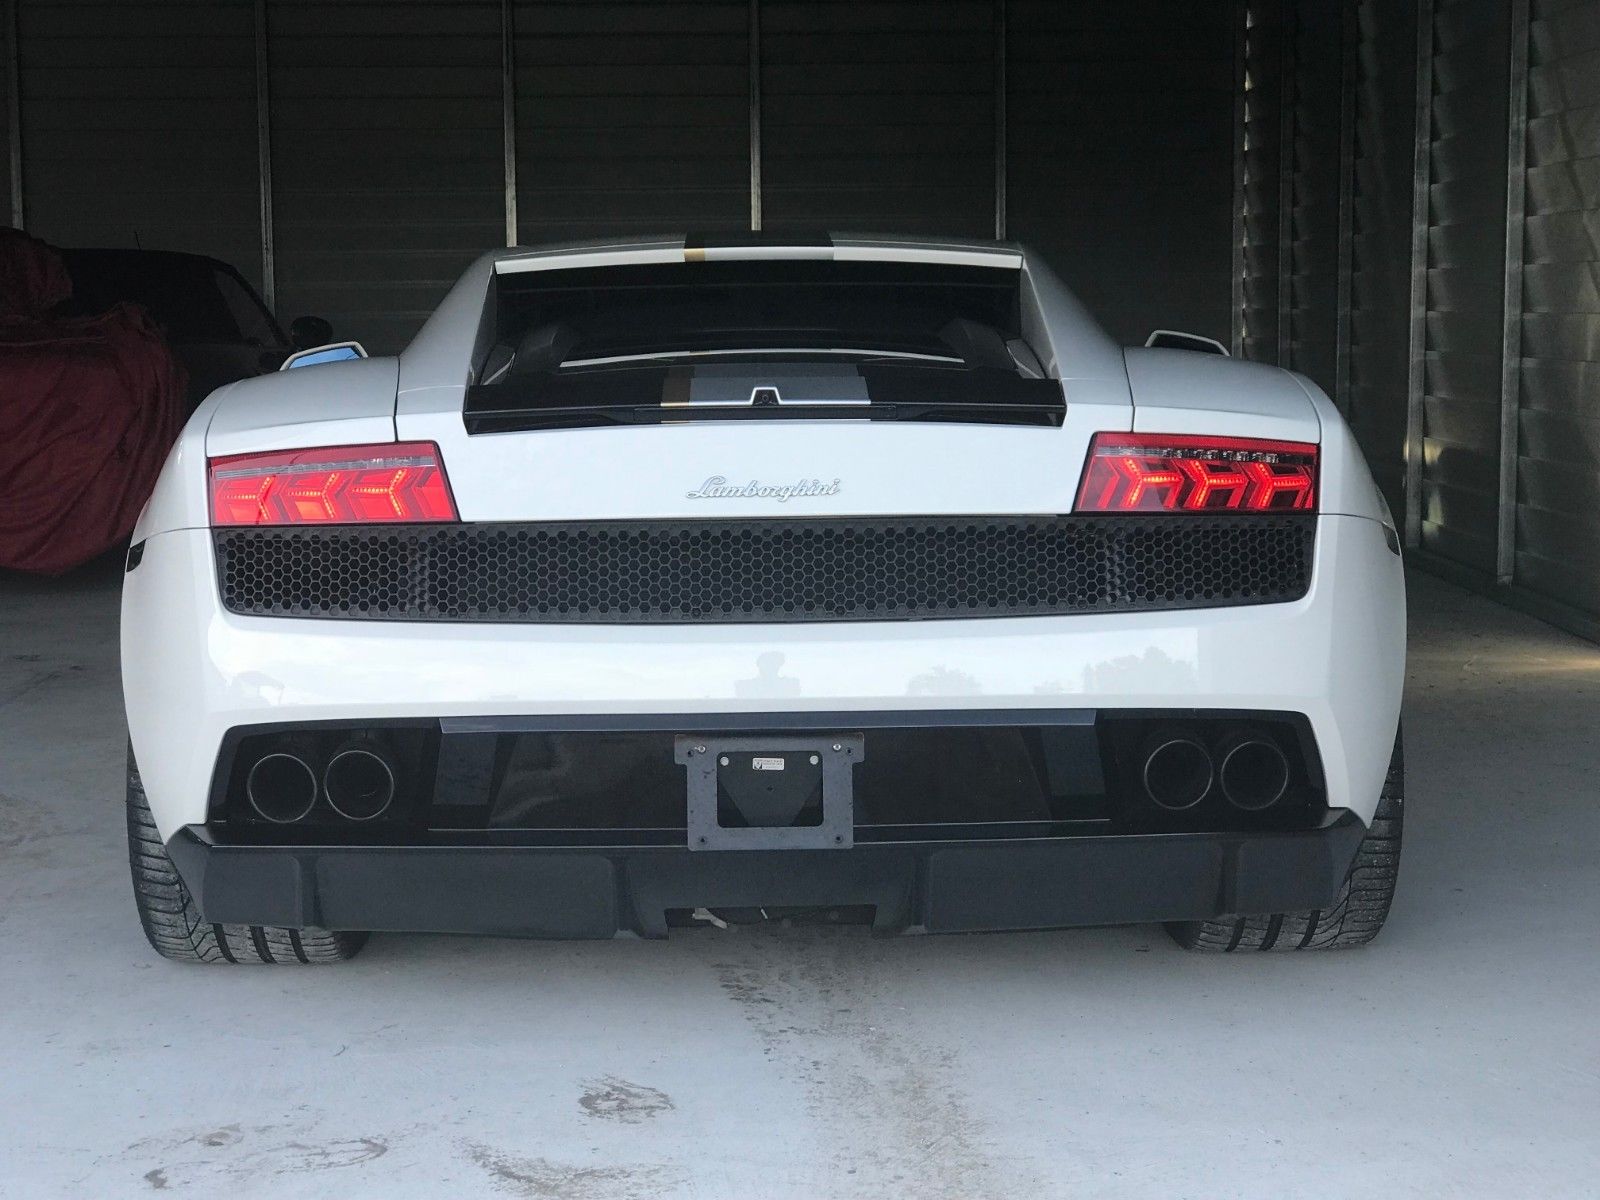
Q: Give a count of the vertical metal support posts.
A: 10